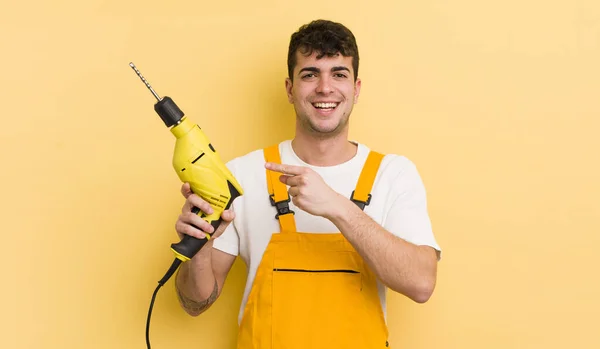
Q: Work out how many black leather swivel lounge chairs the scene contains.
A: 0